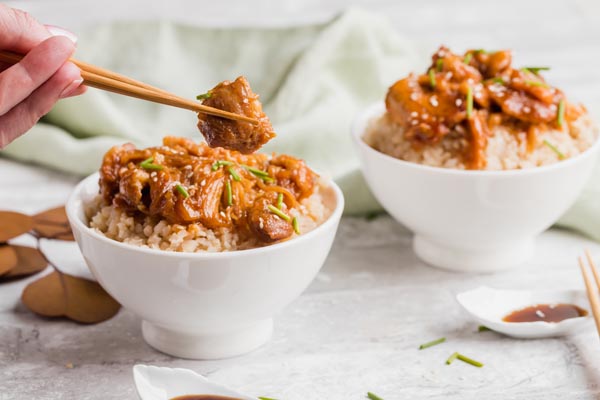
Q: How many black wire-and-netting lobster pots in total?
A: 0